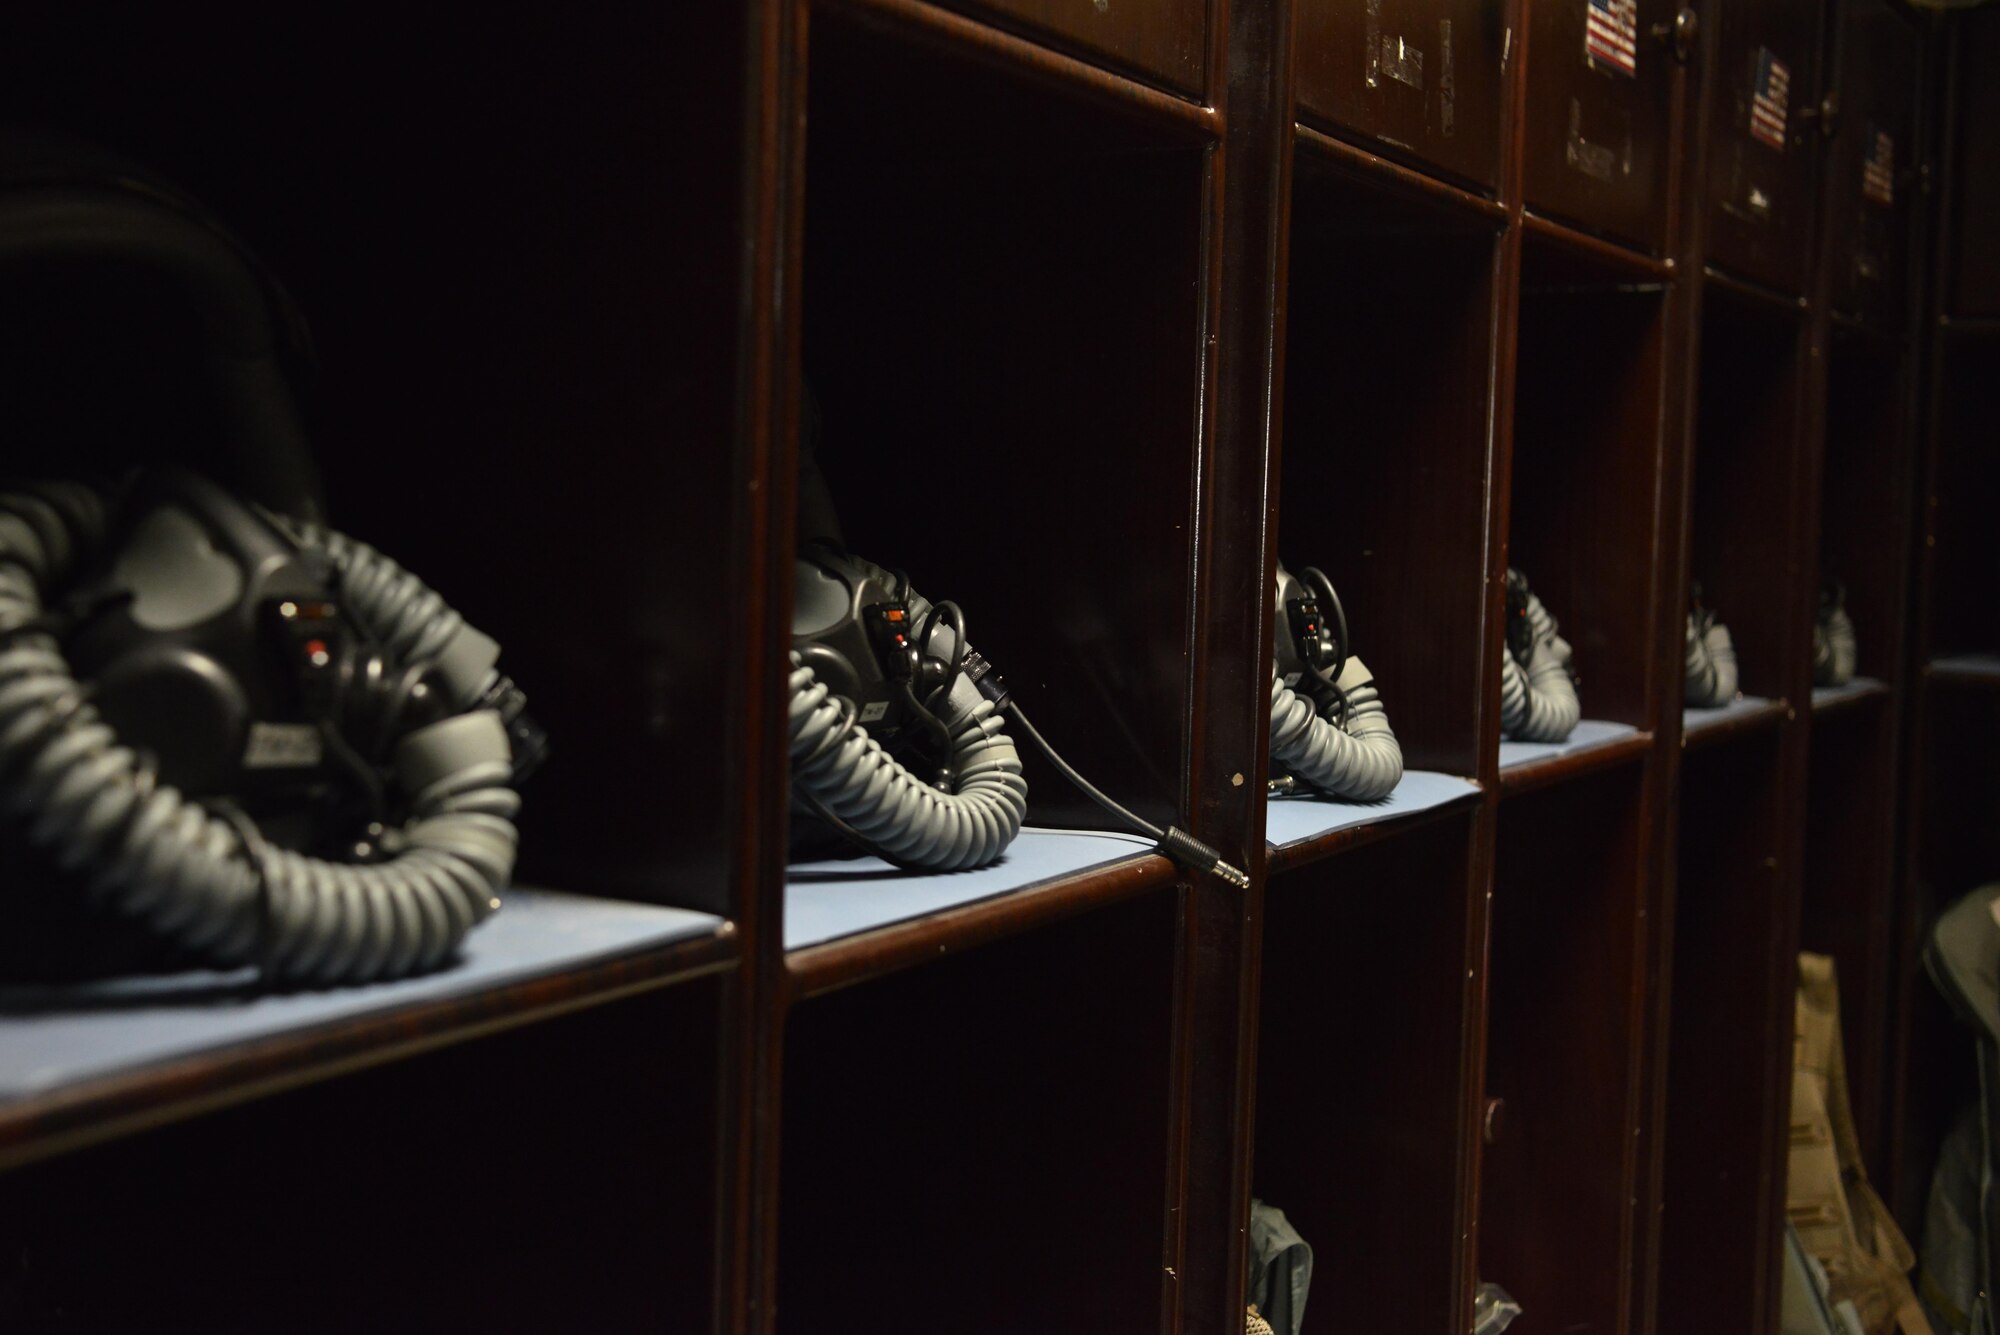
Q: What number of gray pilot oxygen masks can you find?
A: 6